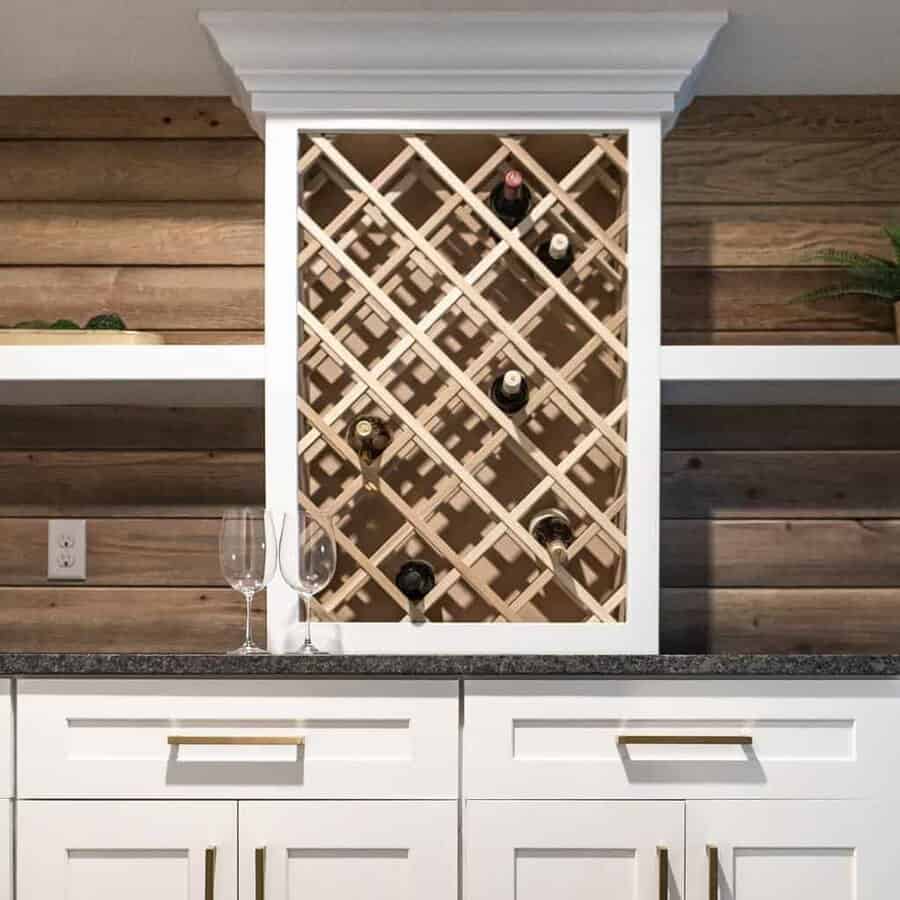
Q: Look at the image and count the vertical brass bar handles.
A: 4